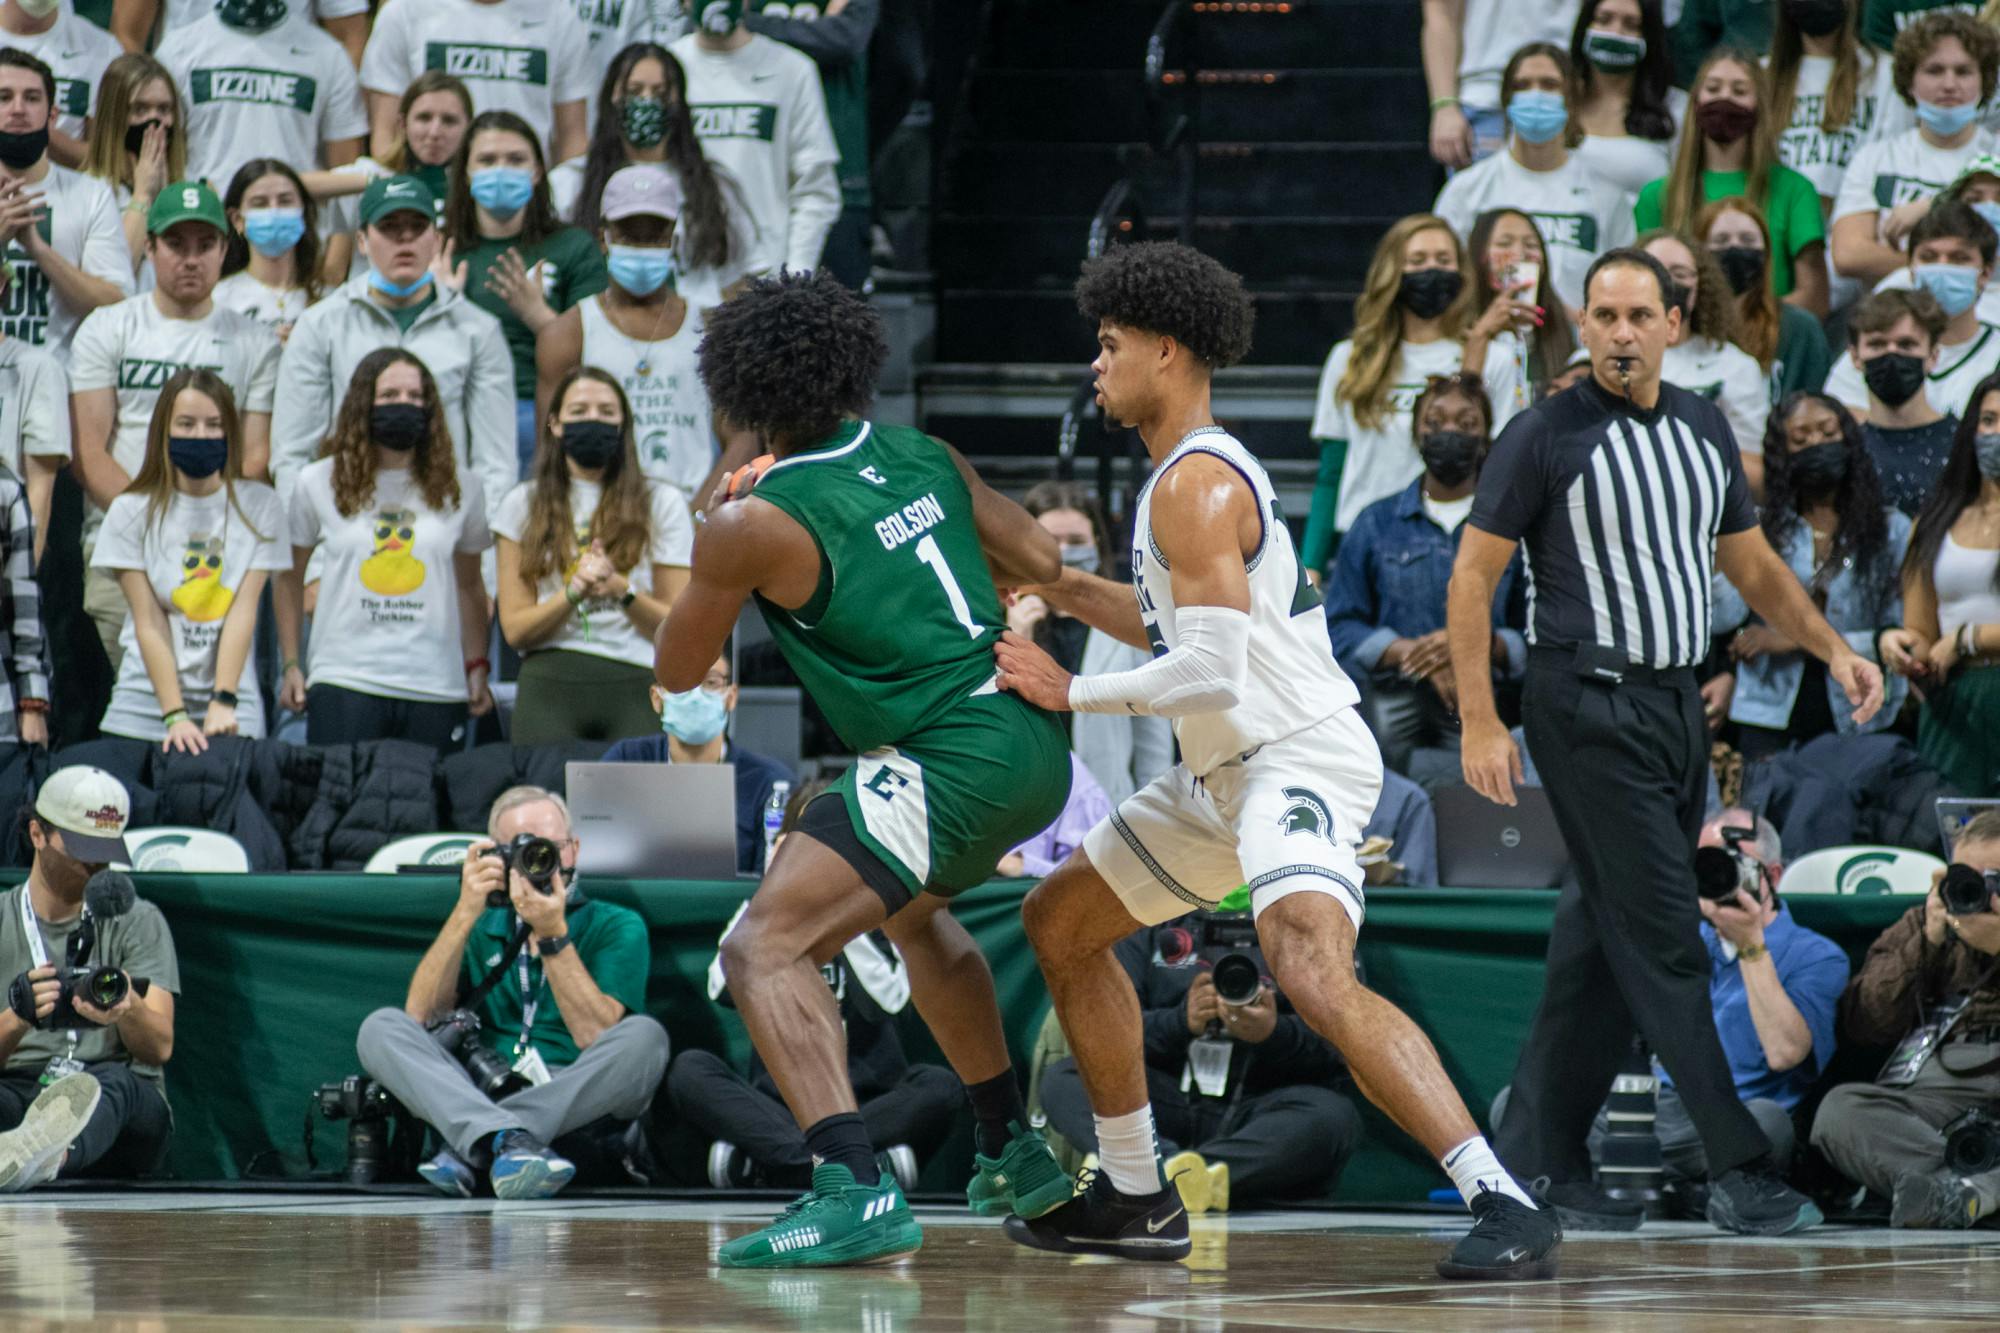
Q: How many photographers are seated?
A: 6